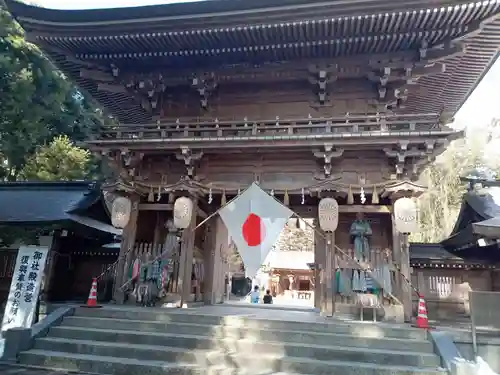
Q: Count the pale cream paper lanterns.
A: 4